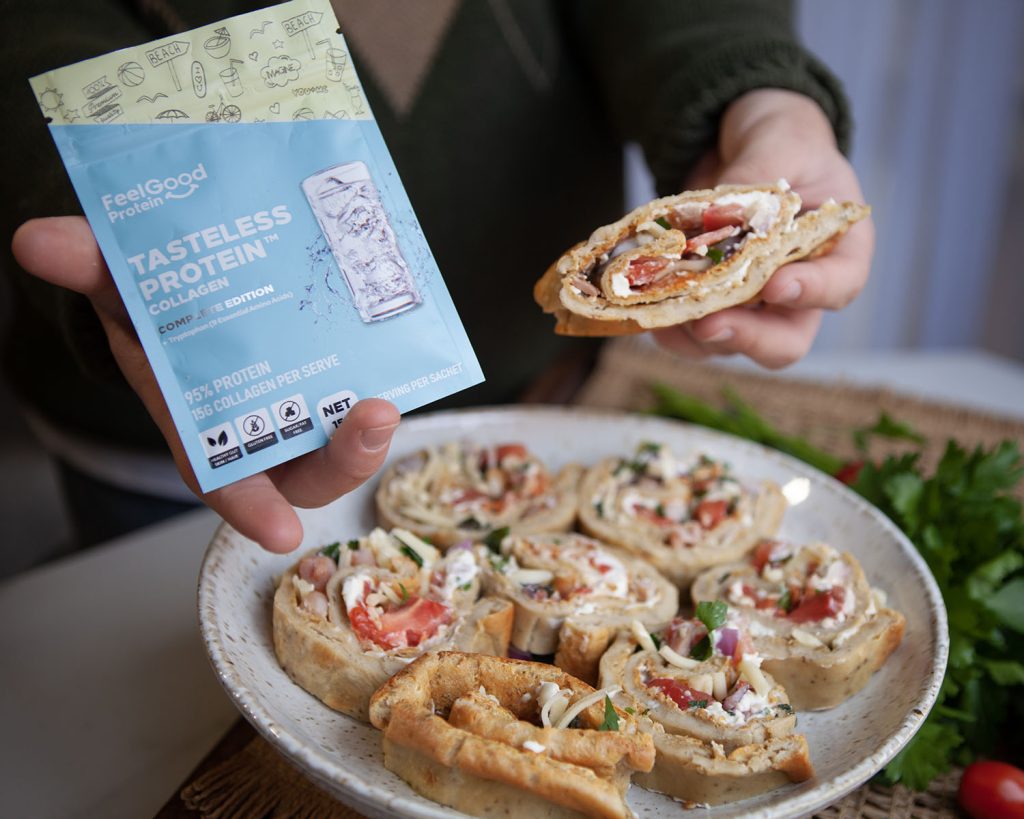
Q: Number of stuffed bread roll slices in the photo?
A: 8